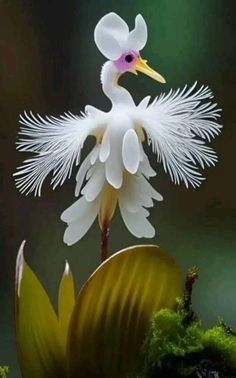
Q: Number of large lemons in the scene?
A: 0